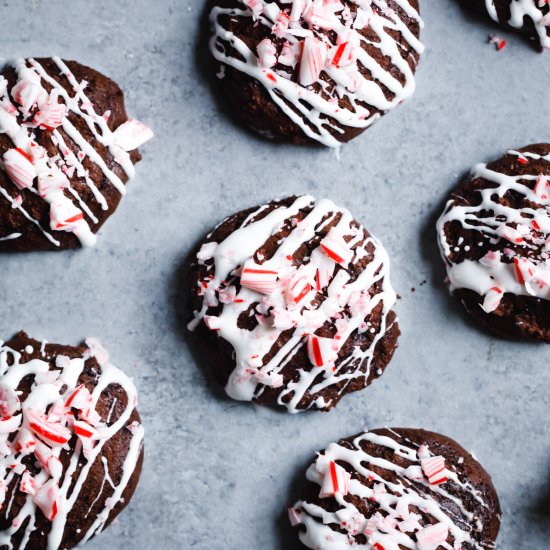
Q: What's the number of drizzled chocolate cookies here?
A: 7